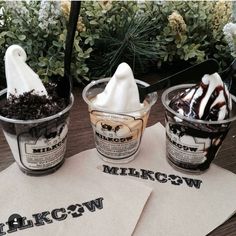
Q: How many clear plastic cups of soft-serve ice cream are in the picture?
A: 3